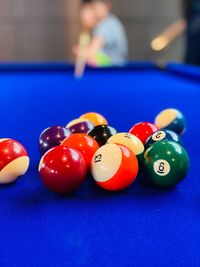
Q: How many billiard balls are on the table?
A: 13